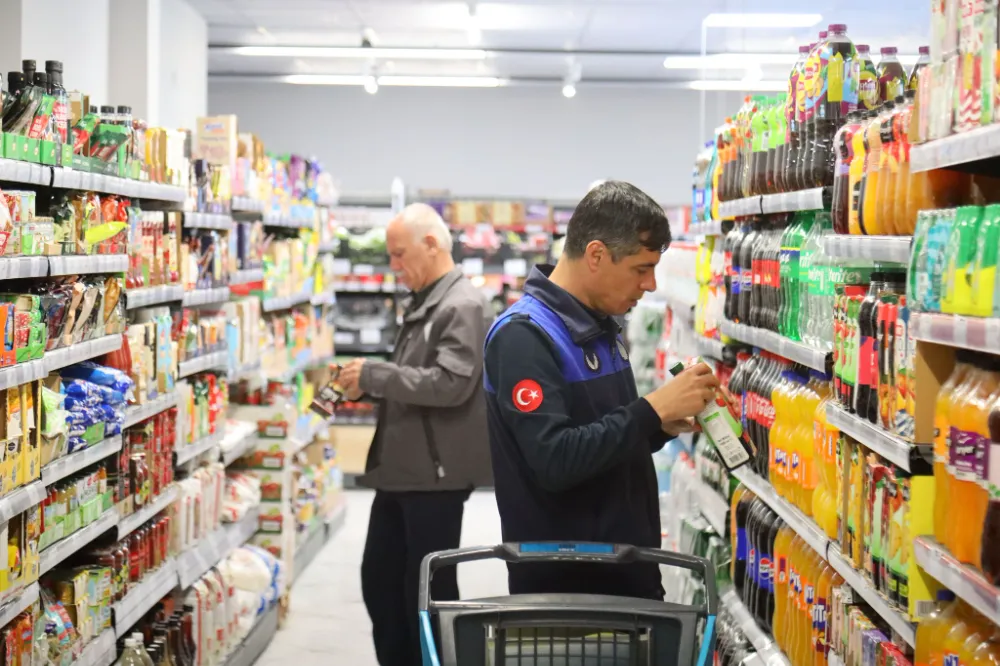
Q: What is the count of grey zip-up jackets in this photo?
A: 1